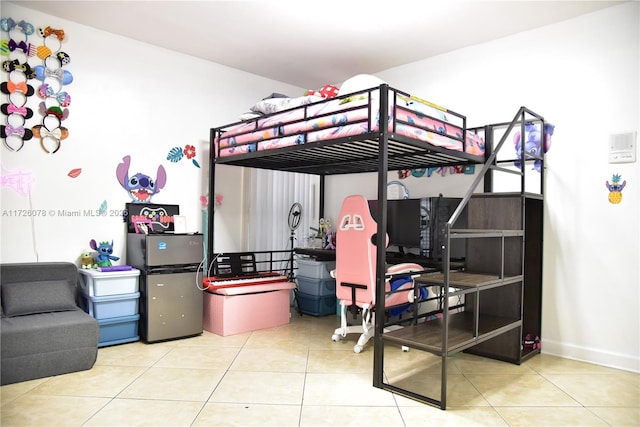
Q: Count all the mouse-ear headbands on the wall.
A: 12